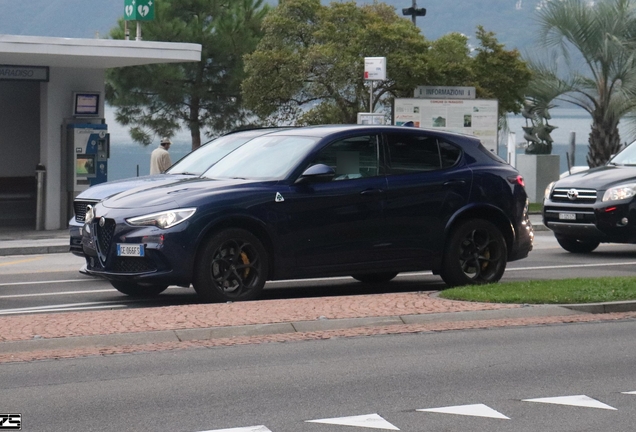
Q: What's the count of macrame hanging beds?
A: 0